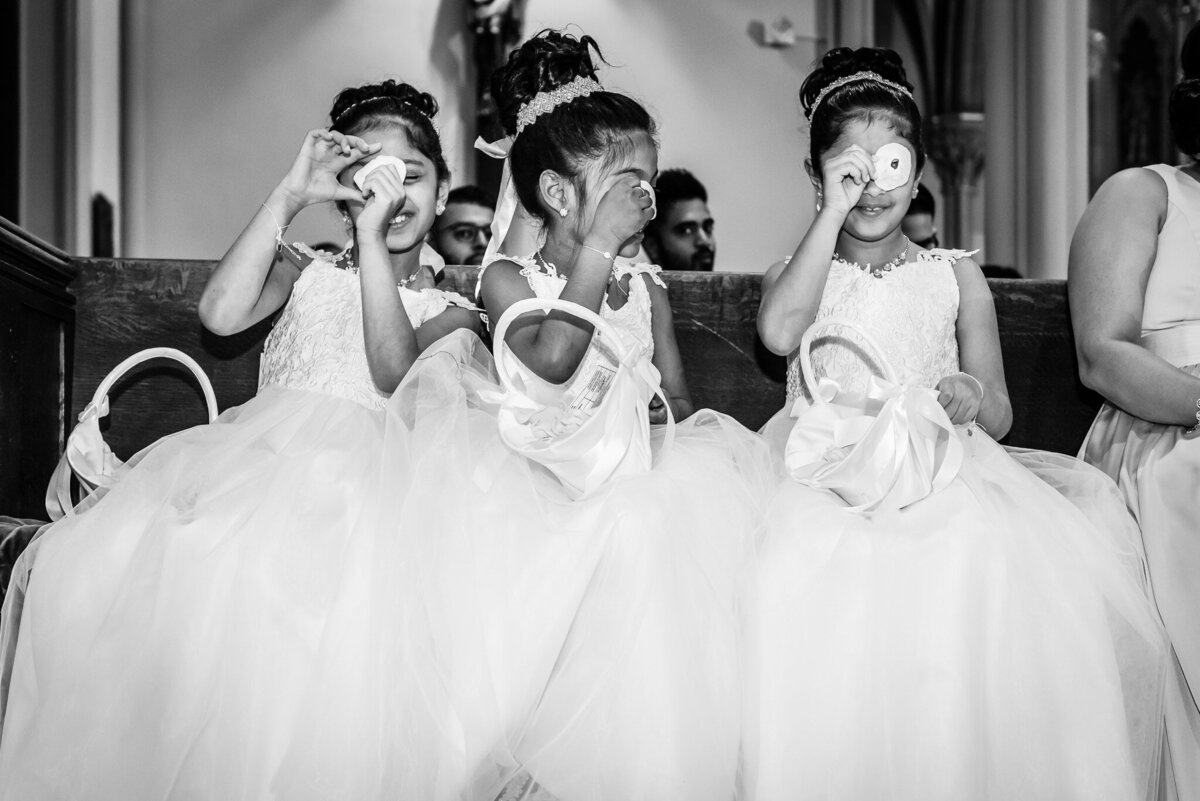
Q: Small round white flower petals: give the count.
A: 3